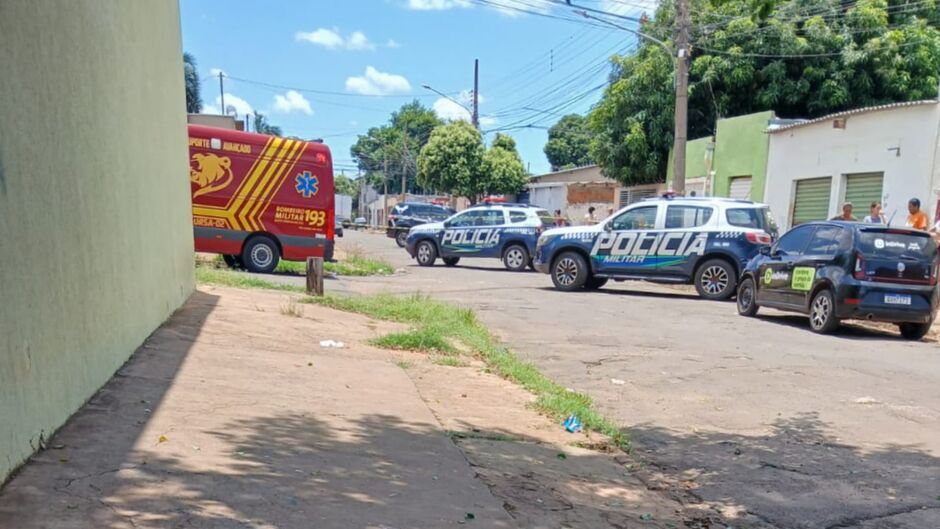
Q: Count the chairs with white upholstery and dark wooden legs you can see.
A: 0